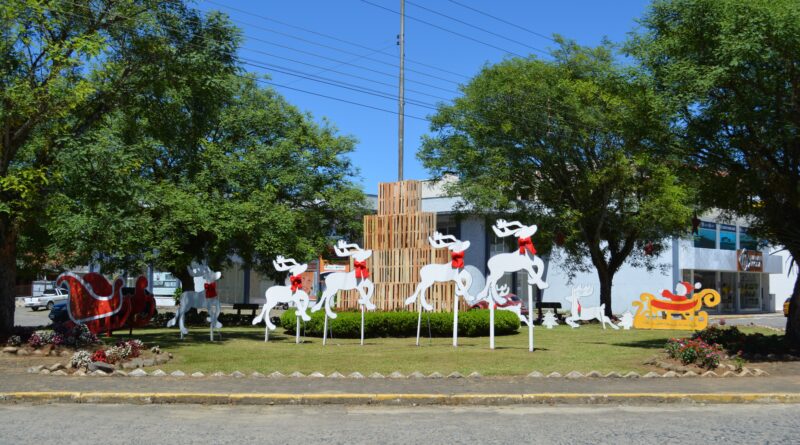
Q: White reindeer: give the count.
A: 7